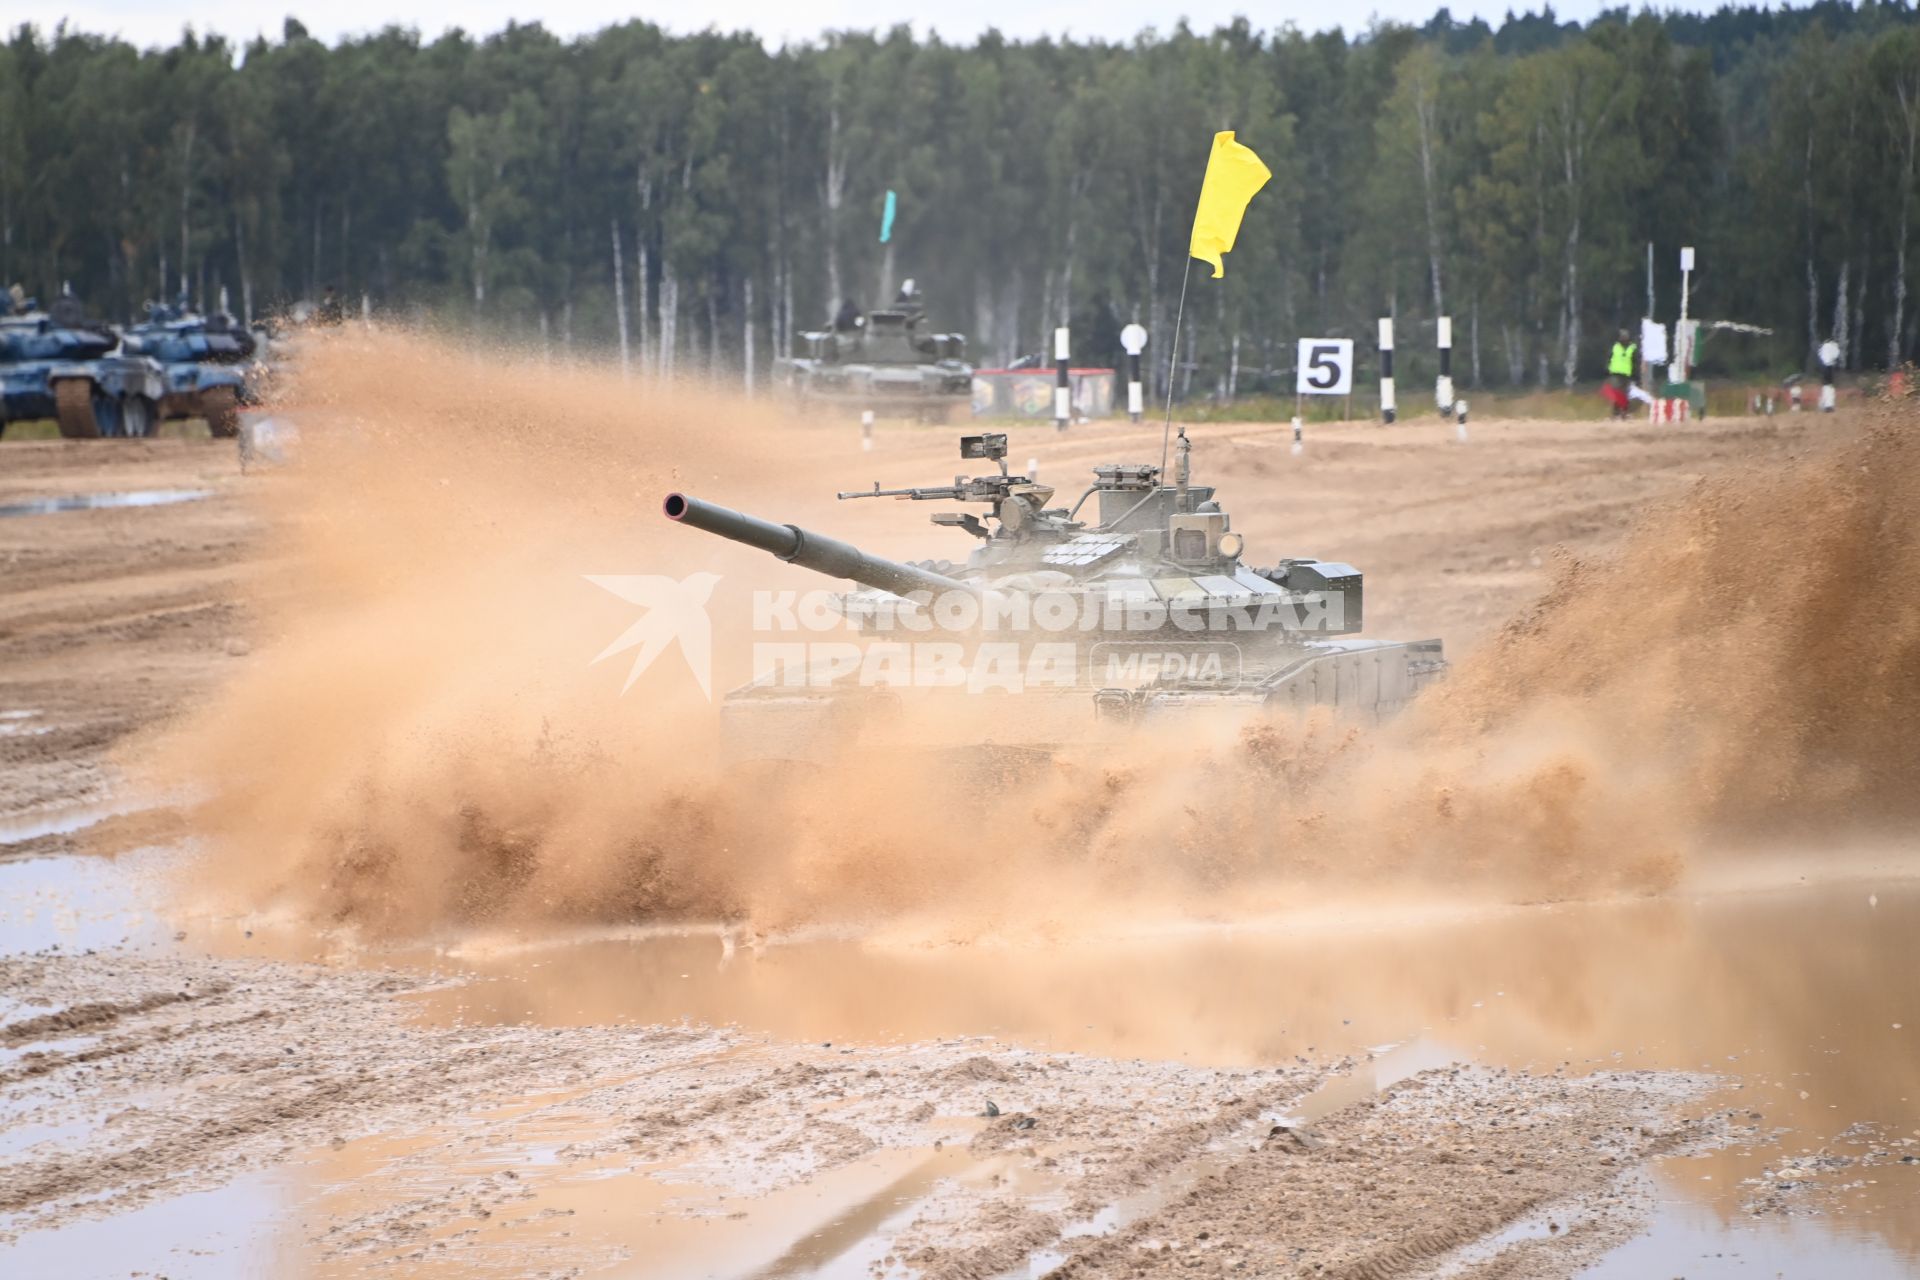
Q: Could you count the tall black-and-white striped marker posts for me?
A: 5